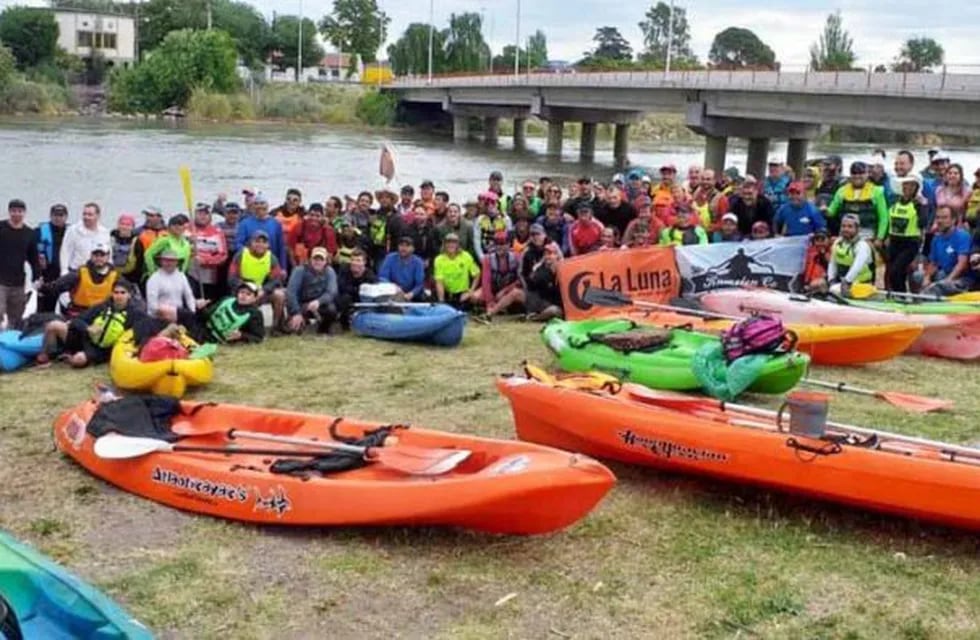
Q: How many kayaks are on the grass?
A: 10